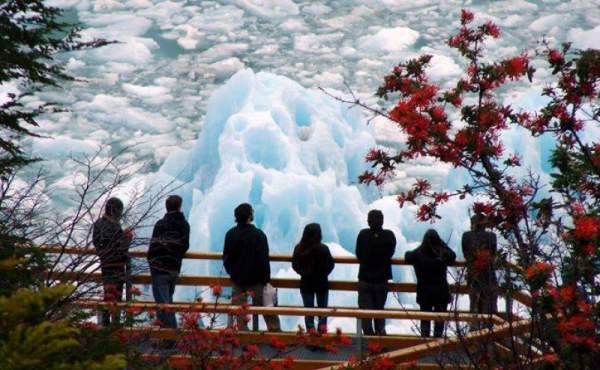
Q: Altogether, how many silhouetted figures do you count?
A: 7